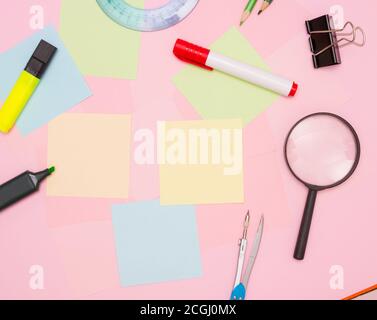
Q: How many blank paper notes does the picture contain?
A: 6